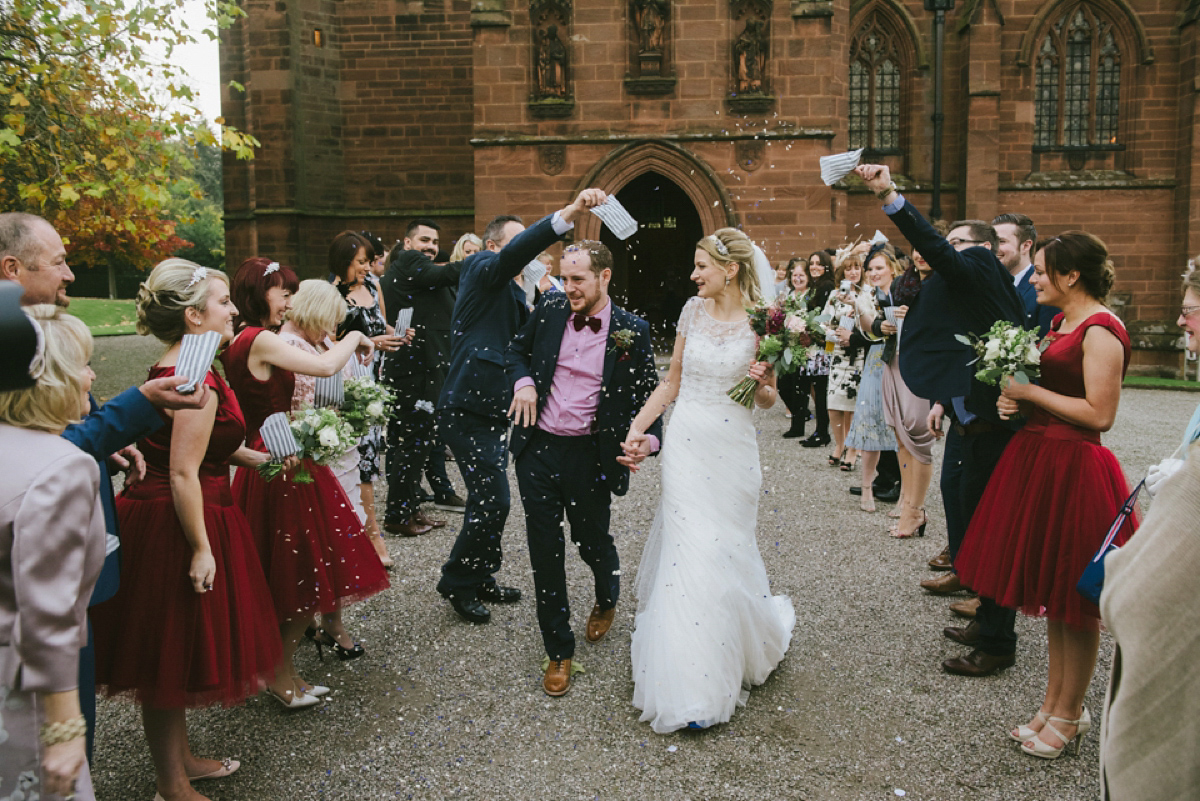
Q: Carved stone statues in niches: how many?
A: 3